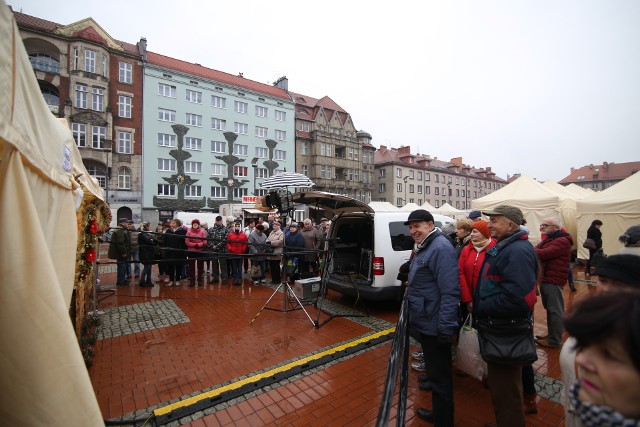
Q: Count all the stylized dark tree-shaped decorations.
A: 3